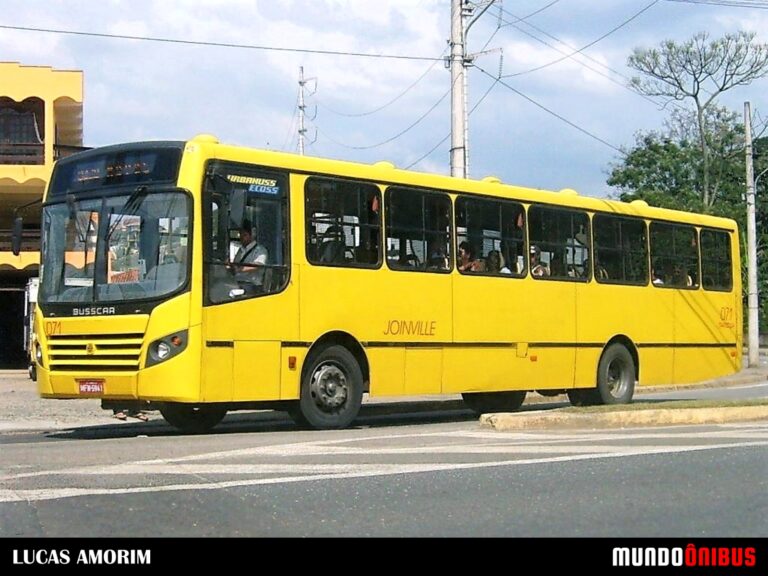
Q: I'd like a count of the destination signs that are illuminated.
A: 1